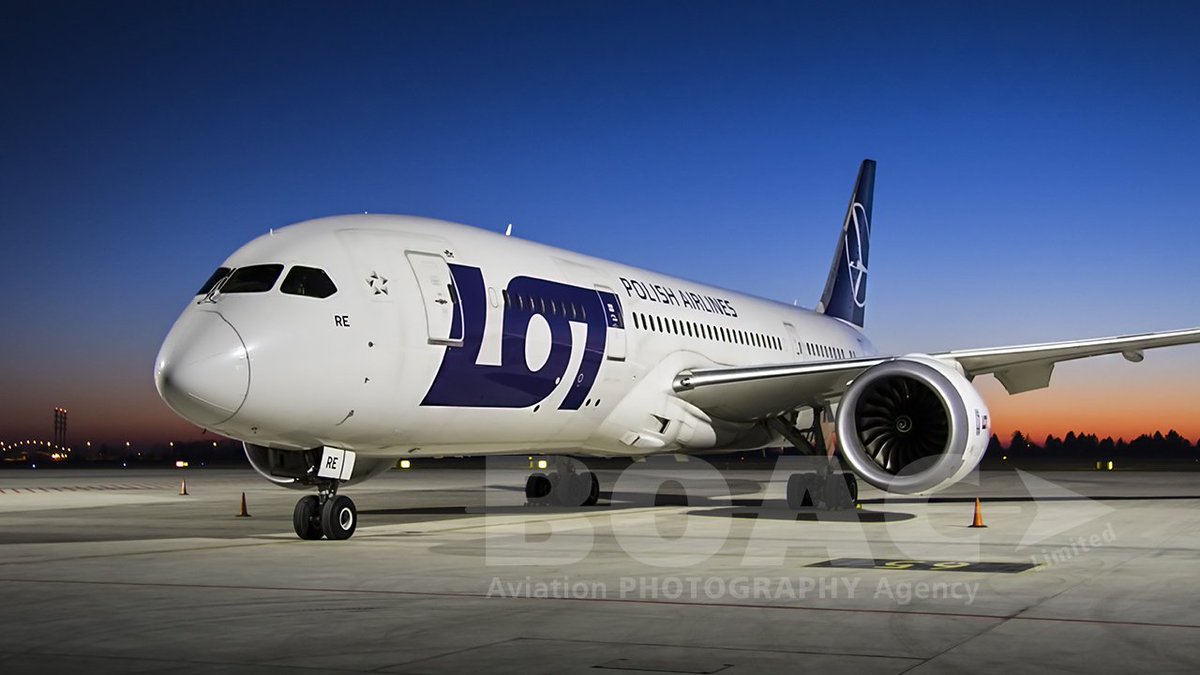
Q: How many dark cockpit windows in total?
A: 3